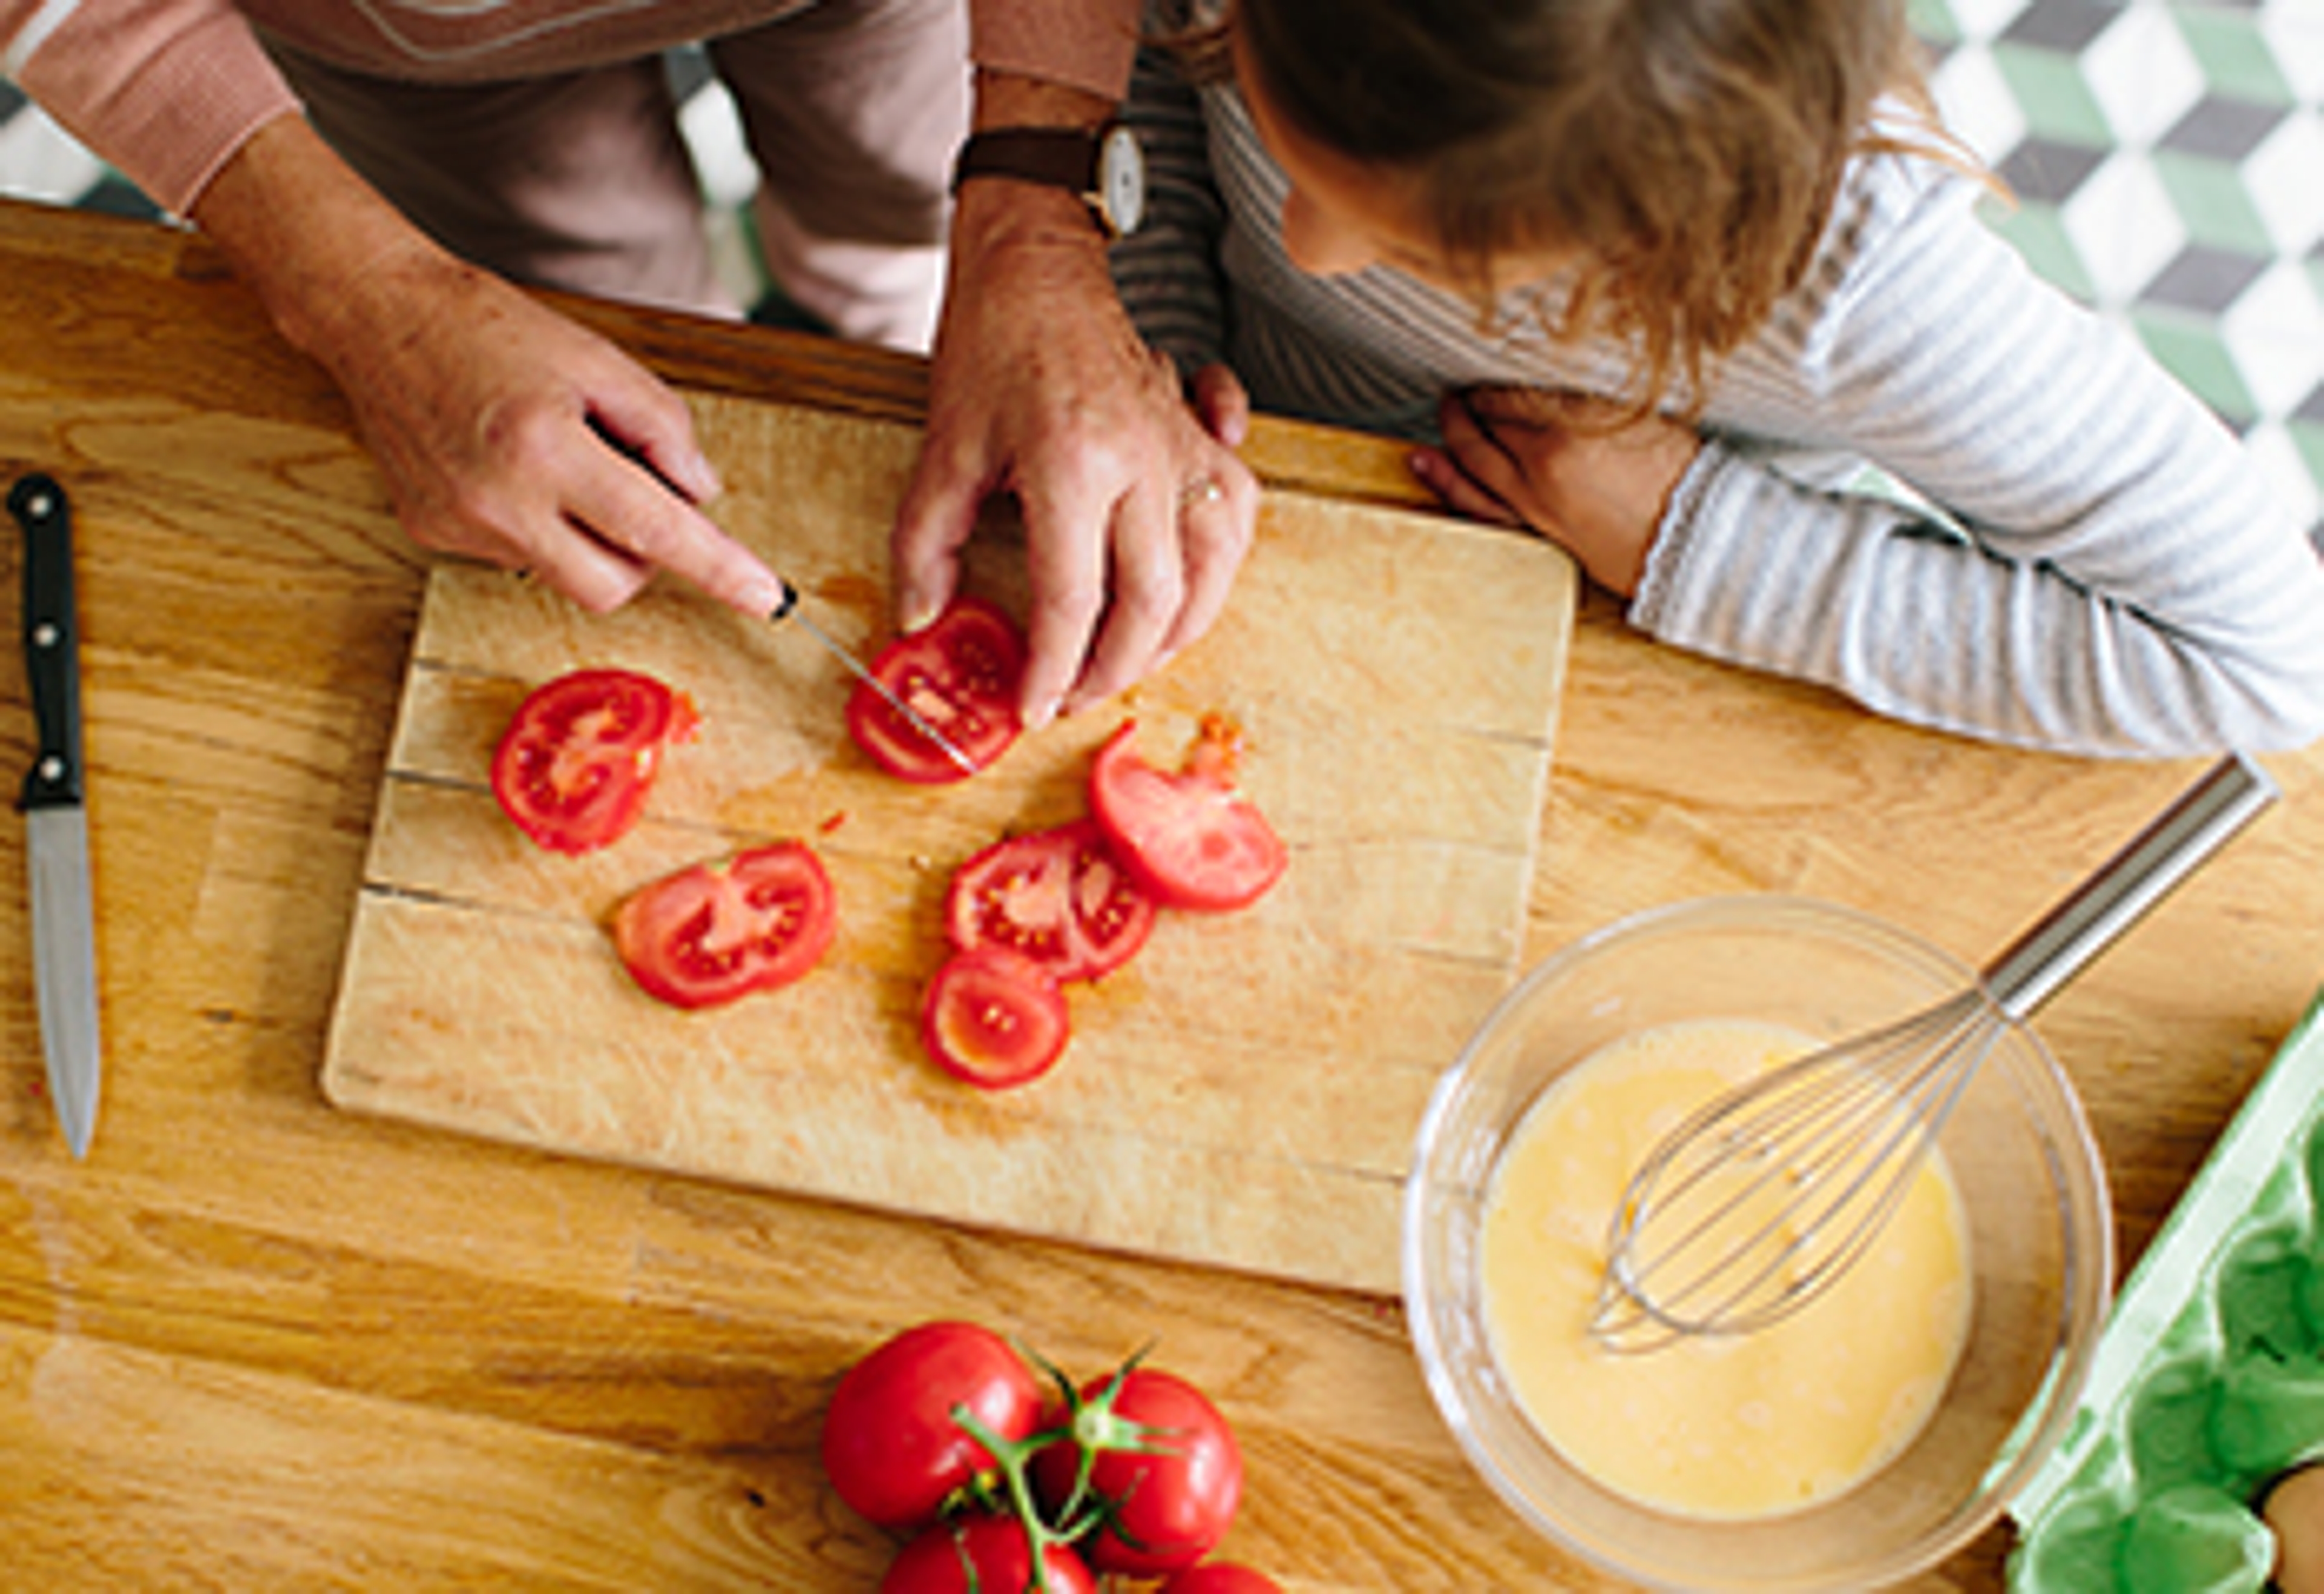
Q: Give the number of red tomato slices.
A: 6